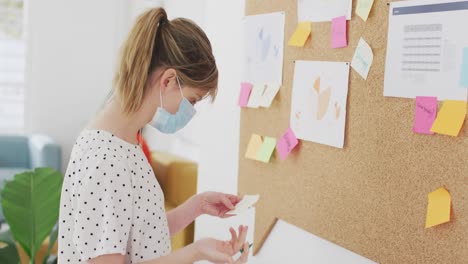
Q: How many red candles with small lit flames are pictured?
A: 0